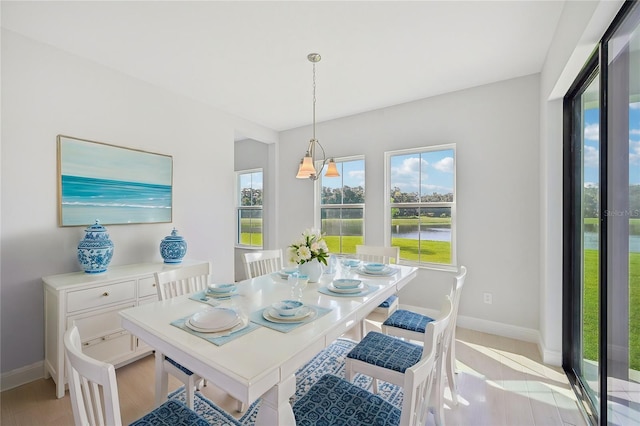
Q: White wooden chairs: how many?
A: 7